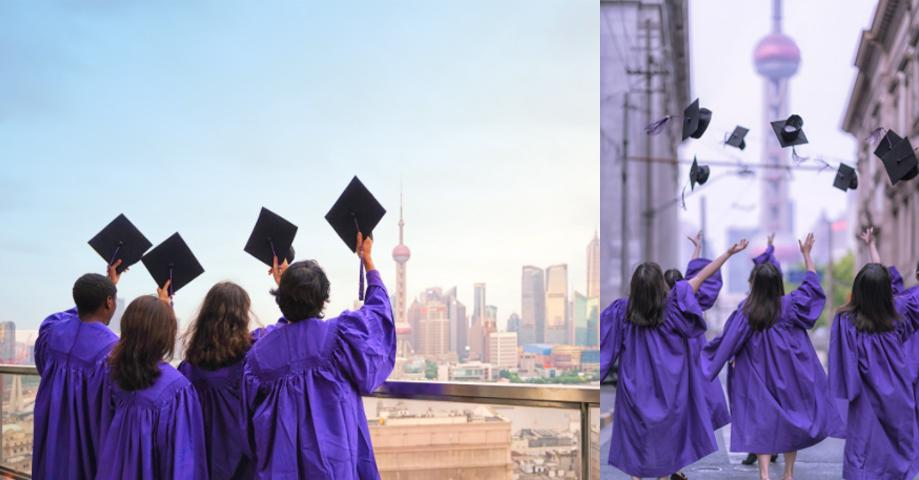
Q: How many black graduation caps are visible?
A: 11